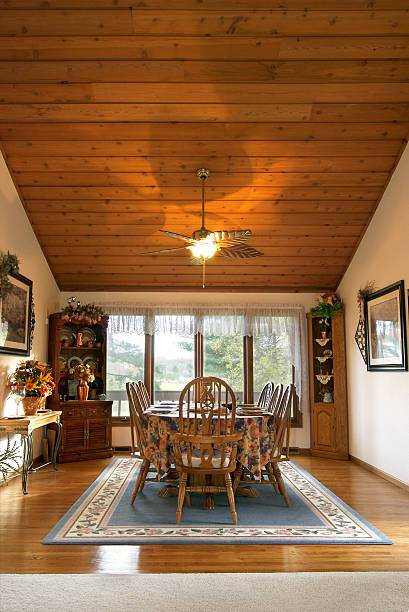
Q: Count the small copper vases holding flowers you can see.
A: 1